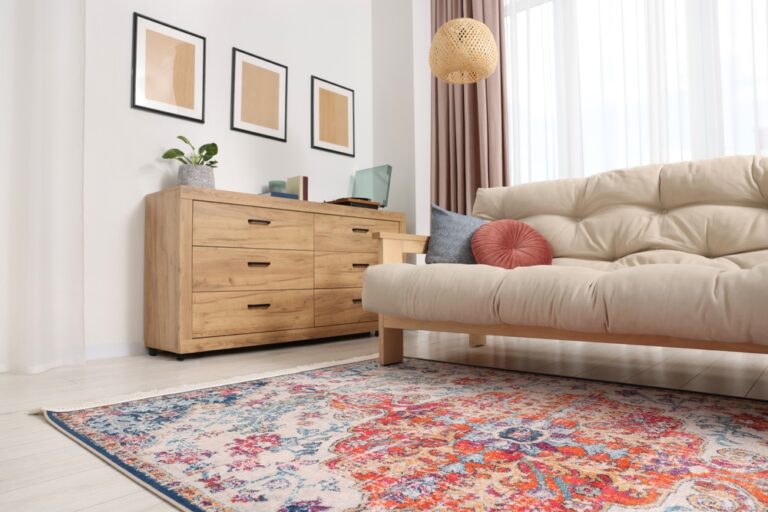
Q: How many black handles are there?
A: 6